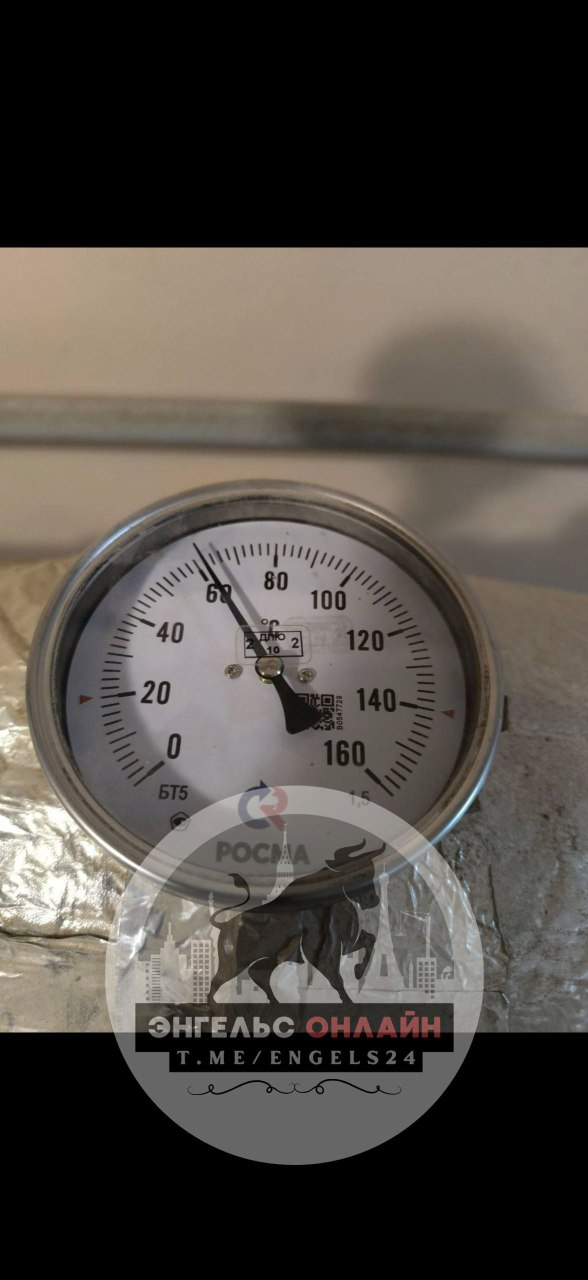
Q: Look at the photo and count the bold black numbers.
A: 9